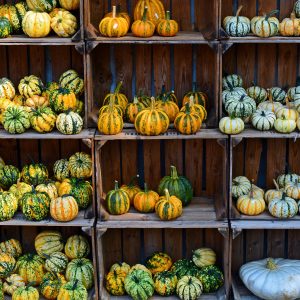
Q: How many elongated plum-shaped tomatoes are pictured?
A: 0